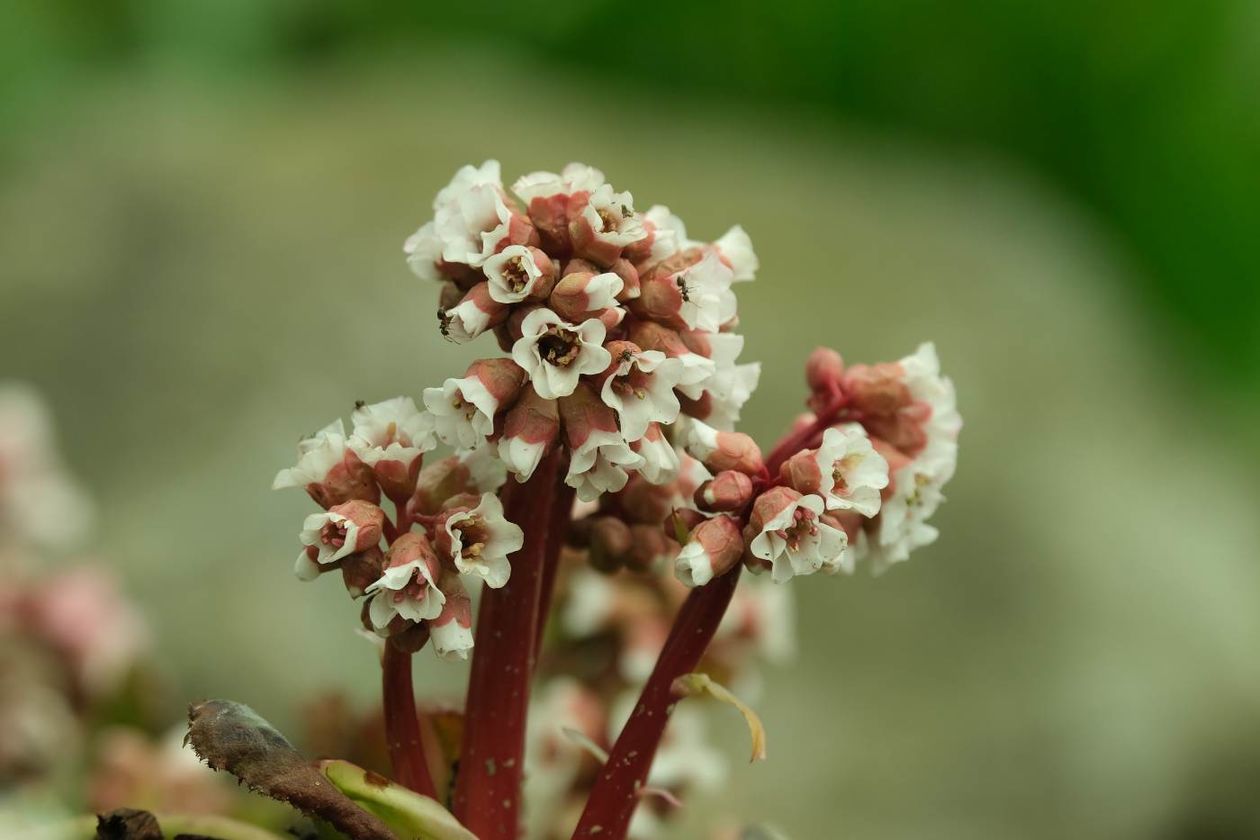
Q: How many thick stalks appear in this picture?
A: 3